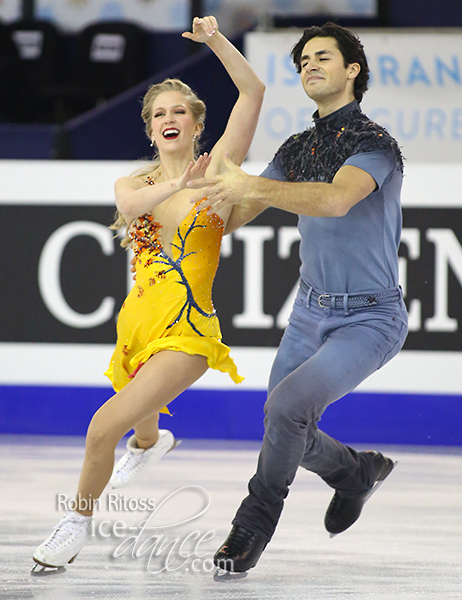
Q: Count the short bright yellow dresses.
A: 1